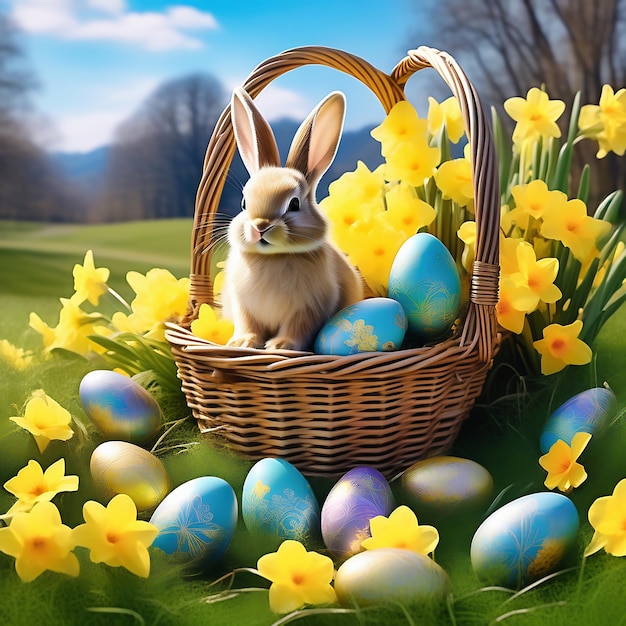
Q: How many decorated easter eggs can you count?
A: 11